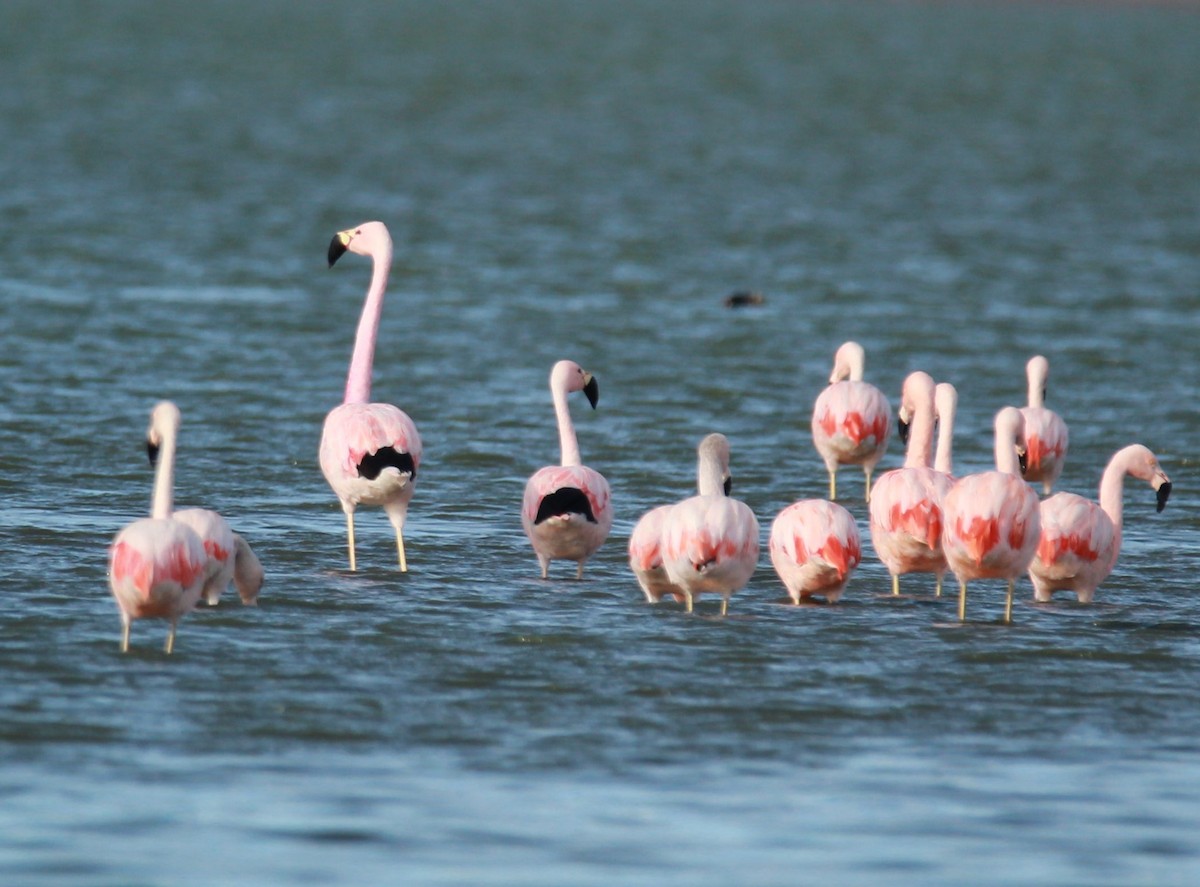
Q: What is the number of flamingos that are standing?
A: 13